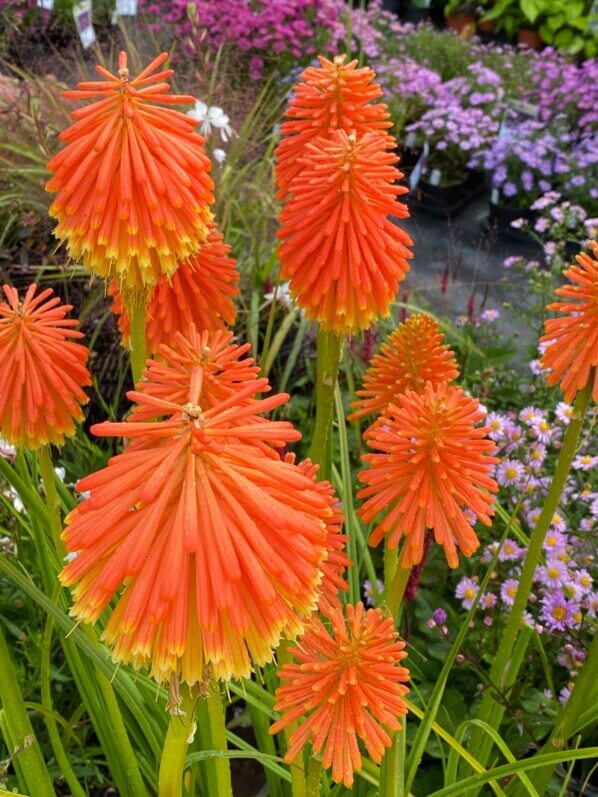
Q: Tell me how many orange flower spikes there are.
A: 12